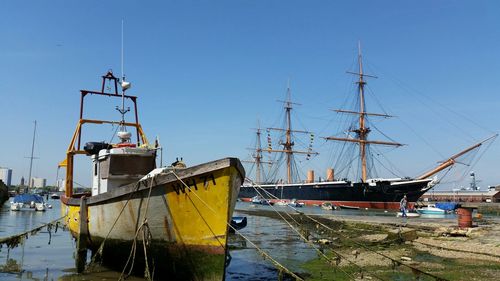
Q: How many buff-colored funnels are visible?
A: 2